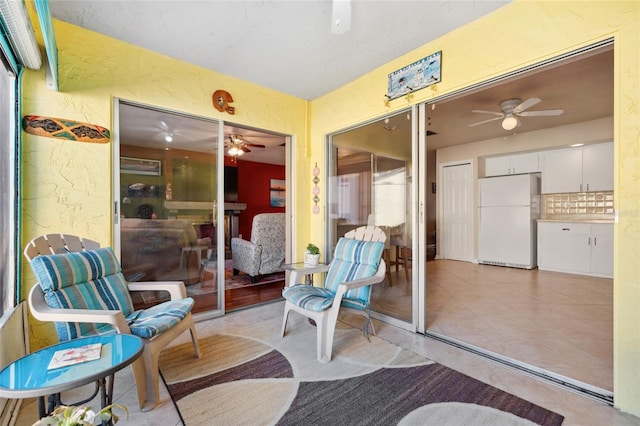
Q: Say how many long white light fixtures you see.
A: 1